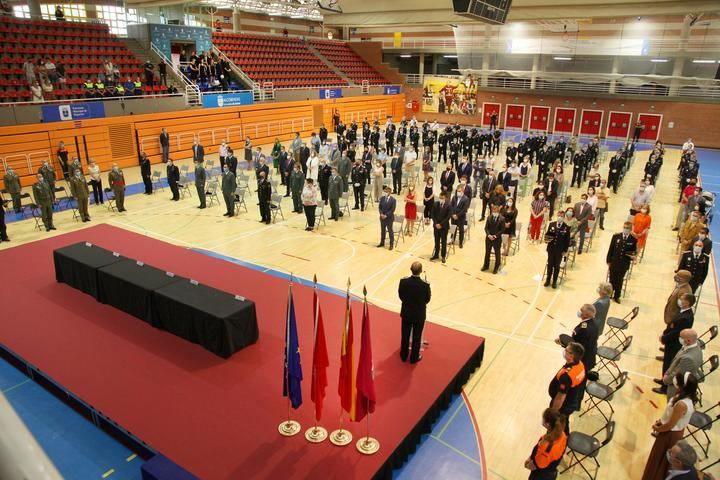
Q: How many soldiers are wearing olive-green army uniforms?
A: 6